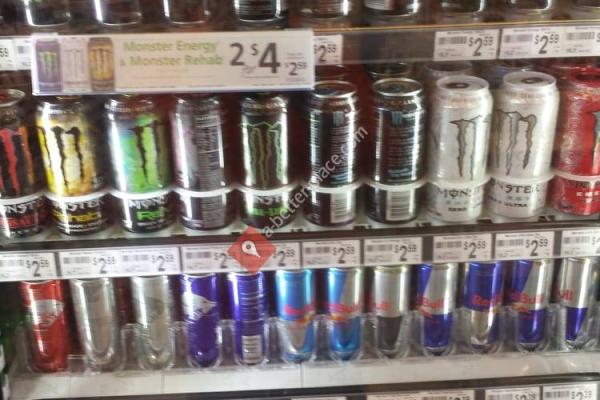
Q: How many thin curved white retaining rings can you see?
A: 10